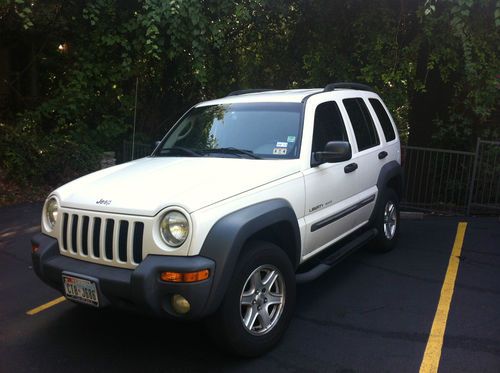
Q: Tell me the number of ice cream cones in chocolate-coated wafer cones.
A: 0